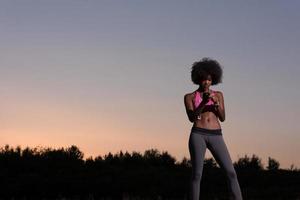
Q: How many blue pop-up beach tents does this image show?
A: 0